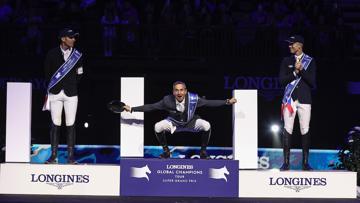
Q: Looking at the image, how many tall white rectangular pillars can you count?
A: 3